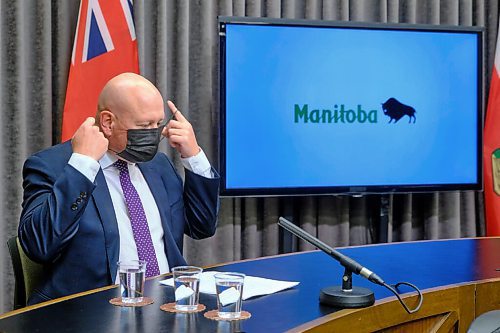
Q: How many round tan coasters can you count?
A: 3